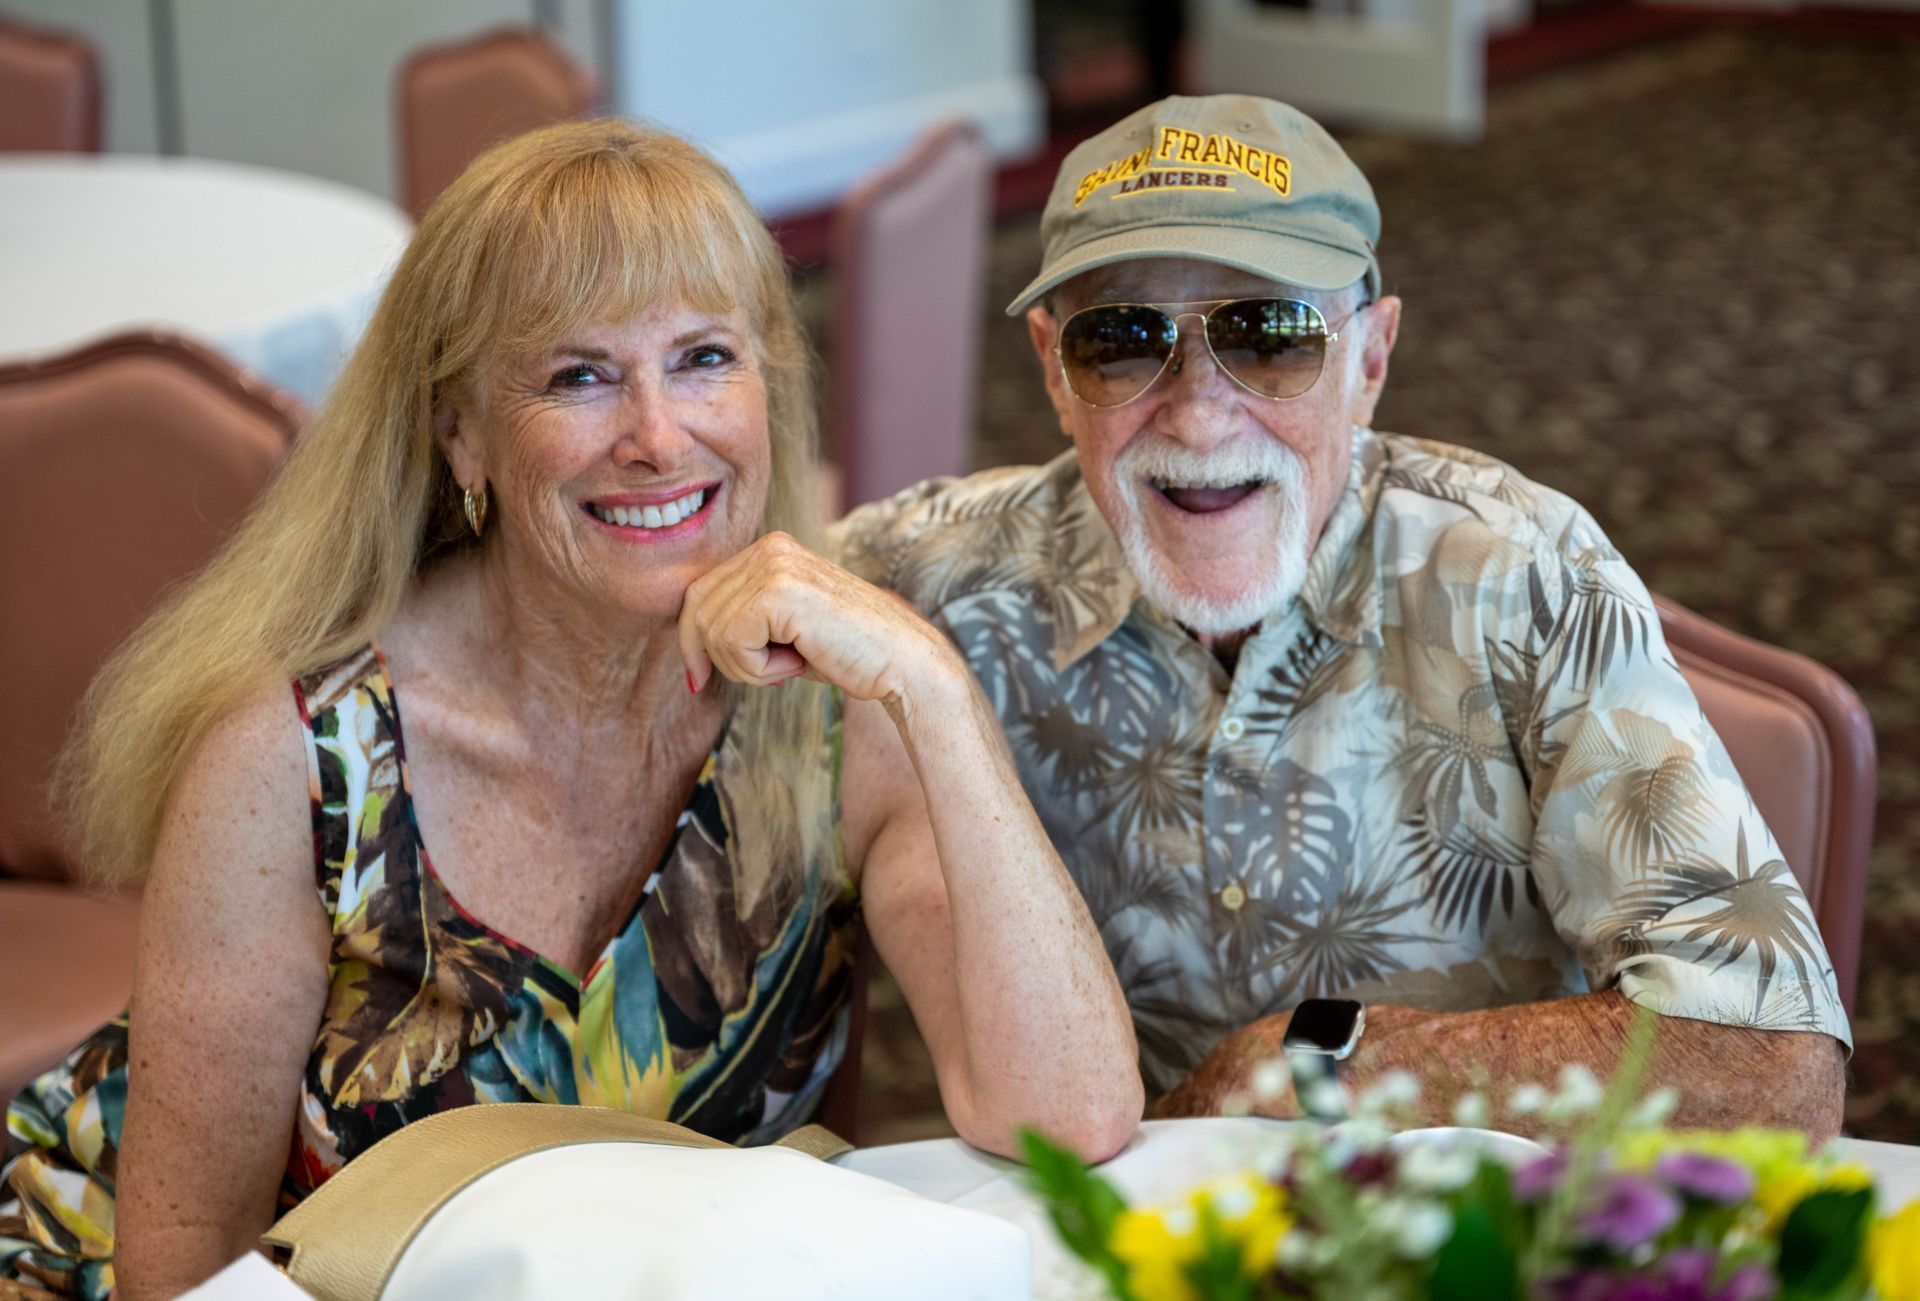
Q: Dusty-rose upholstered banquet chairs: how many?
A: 5